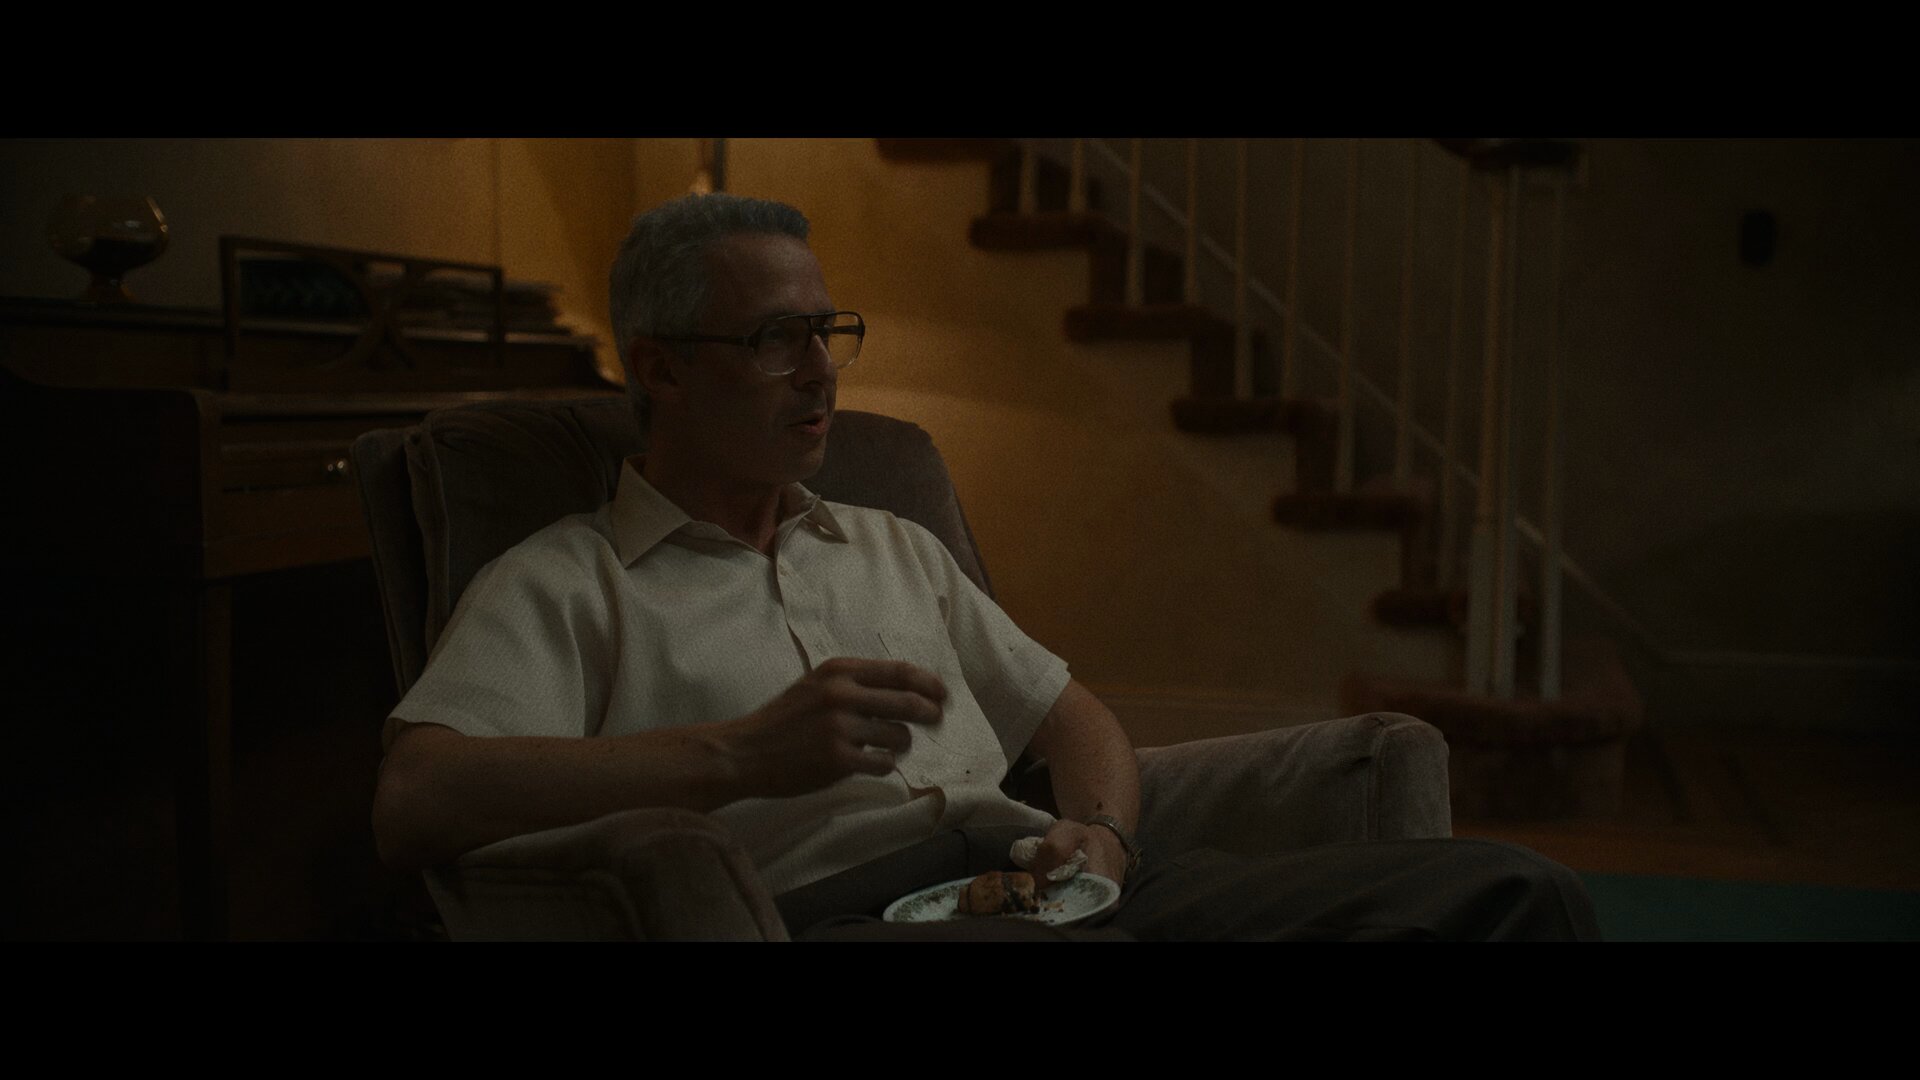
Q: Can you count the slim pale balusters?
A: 12